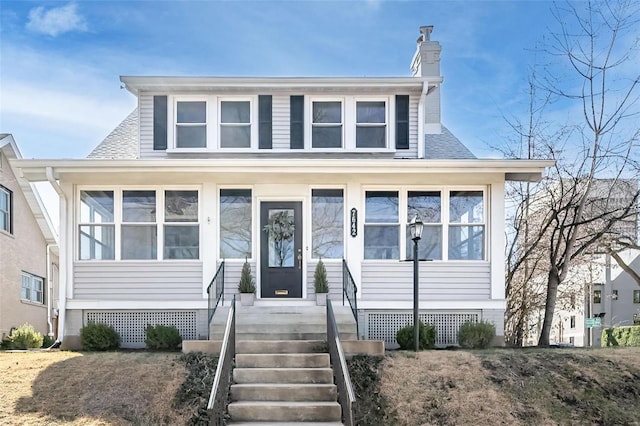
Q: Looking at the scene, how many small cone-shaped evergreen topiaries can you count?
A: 2